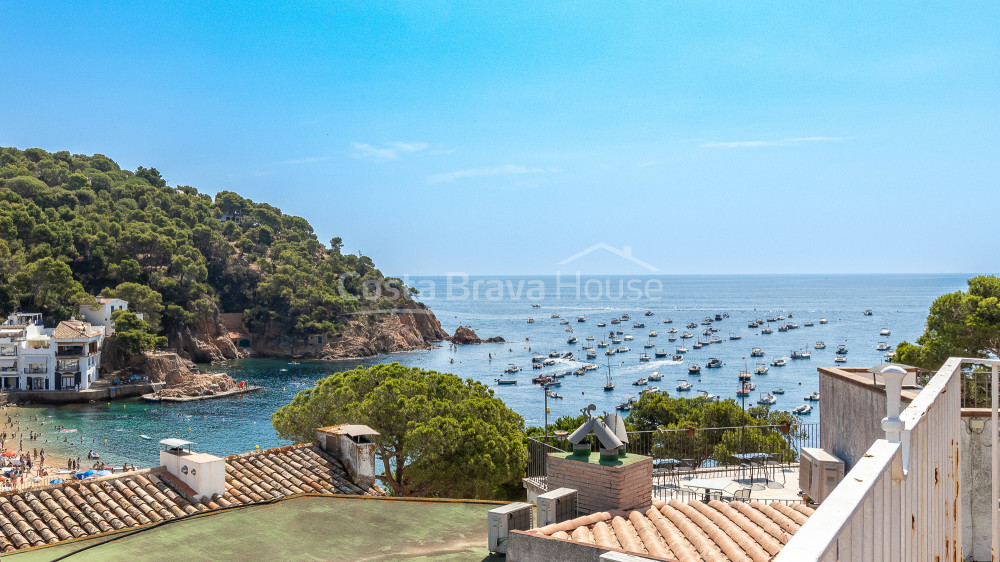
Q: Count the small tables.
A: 3